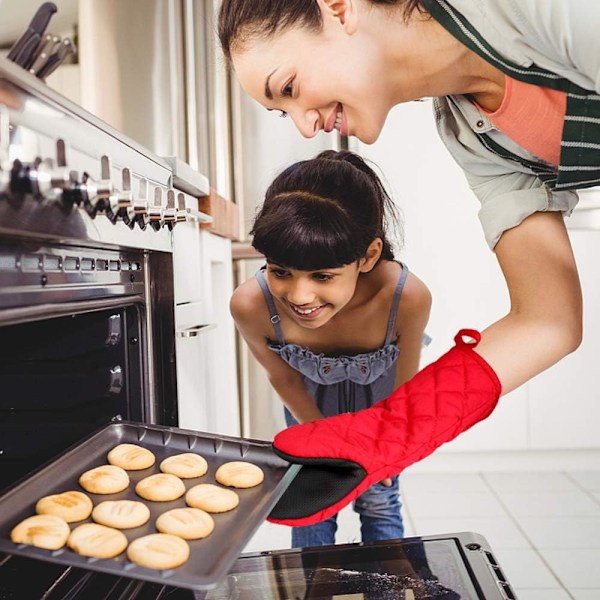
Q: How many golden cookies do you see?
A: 12